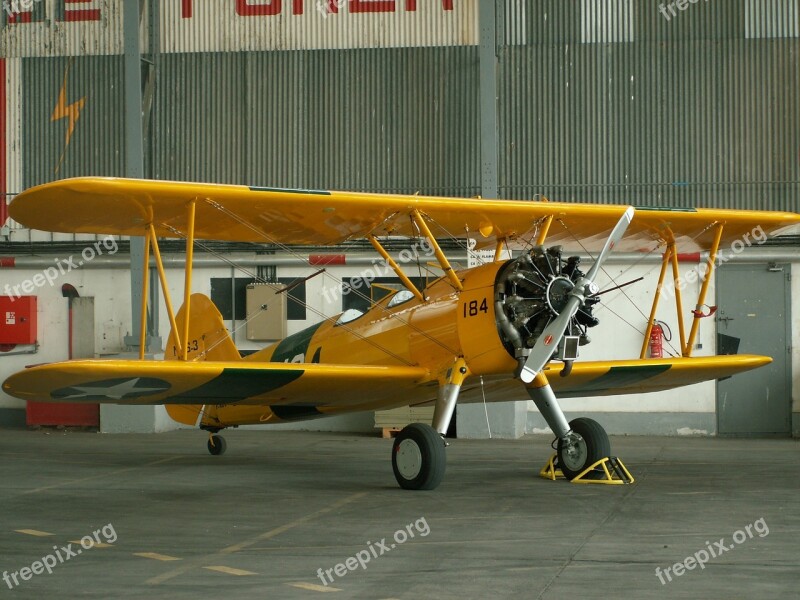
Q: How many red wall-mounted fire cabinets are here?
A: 1